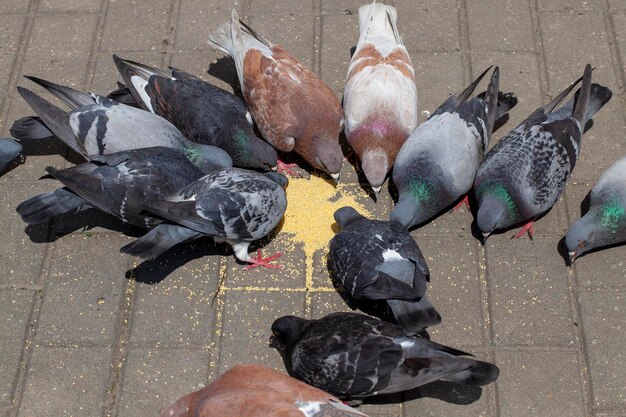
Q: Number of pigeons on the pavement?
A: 13